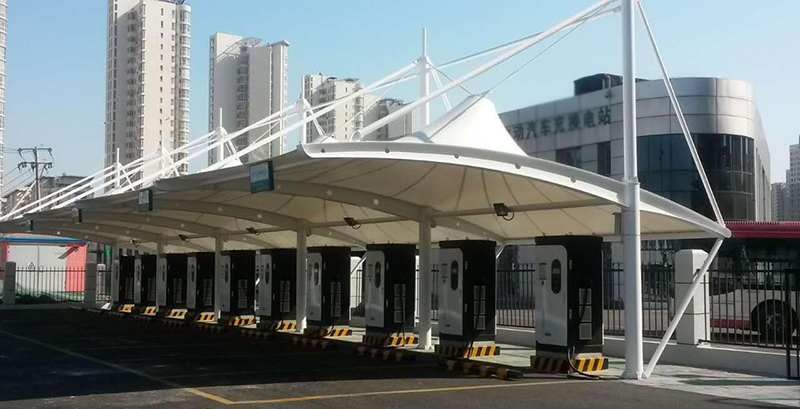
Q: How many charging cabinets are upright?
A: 10